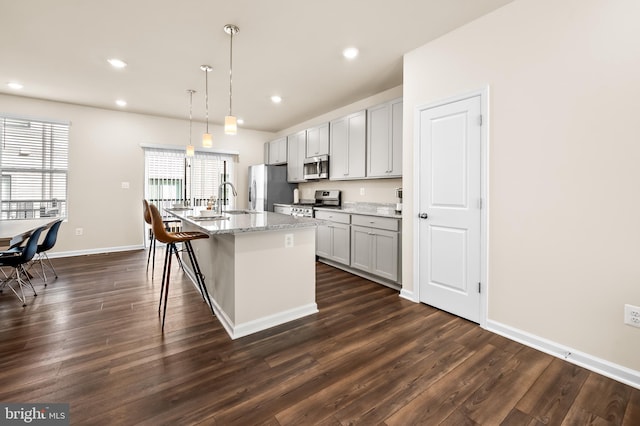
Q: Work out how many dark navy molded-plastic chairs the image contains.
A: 2